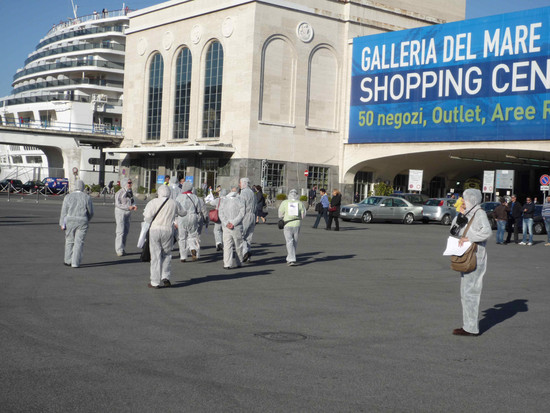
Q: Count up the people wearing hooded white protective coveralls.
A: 11